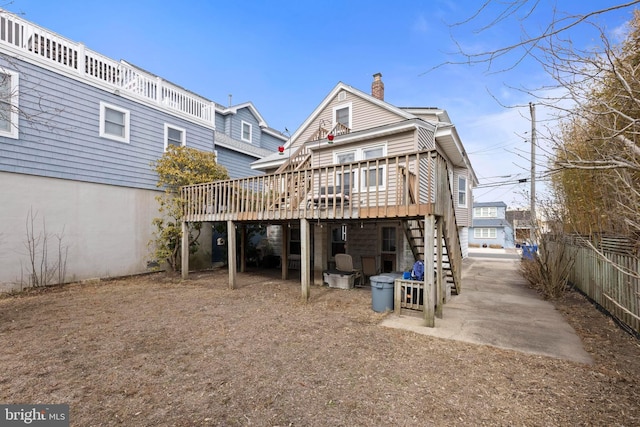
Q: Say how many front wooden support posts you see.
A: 4